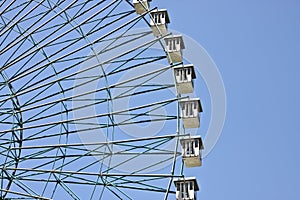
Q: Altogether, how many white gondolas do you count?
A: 7